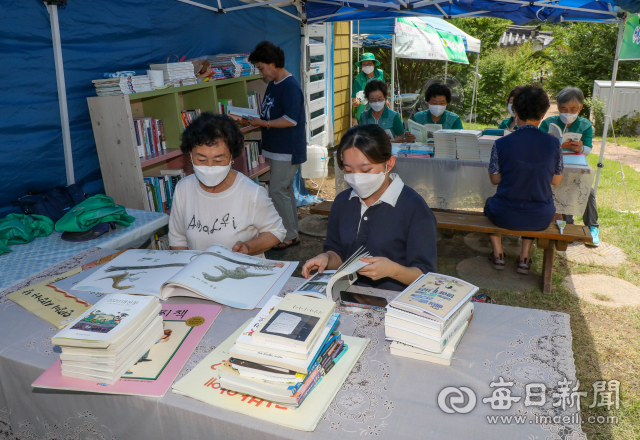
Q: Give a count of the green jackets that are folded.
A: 2